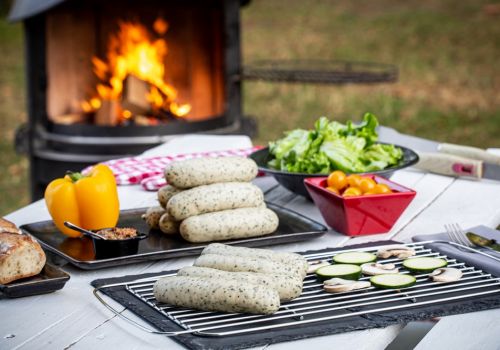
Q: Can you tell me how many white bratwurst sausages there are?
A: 10